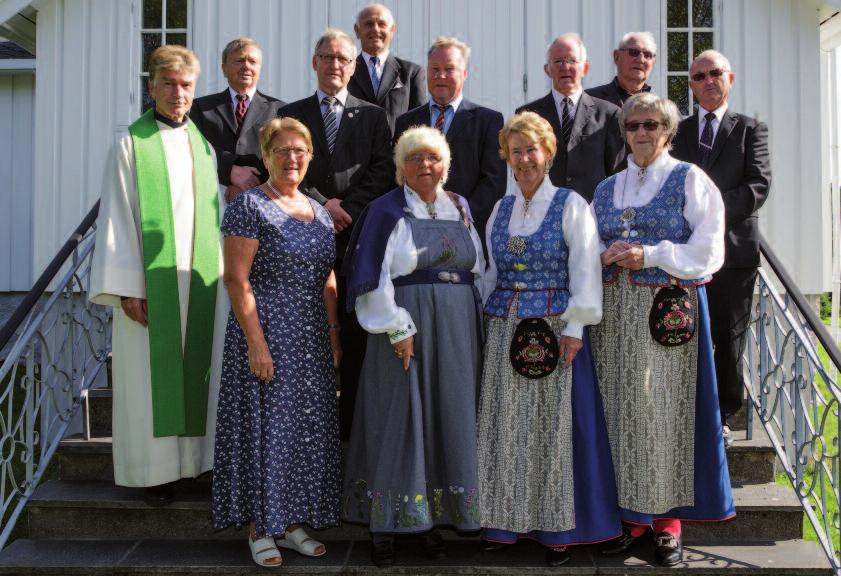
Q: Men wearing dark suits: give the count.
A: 7